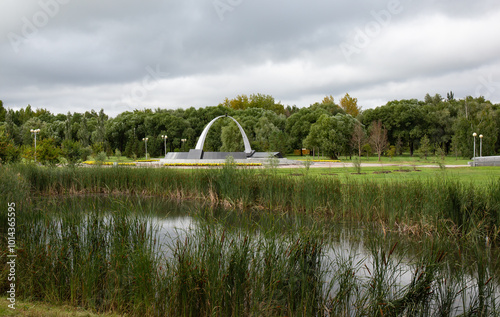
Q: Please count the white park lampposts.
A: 6